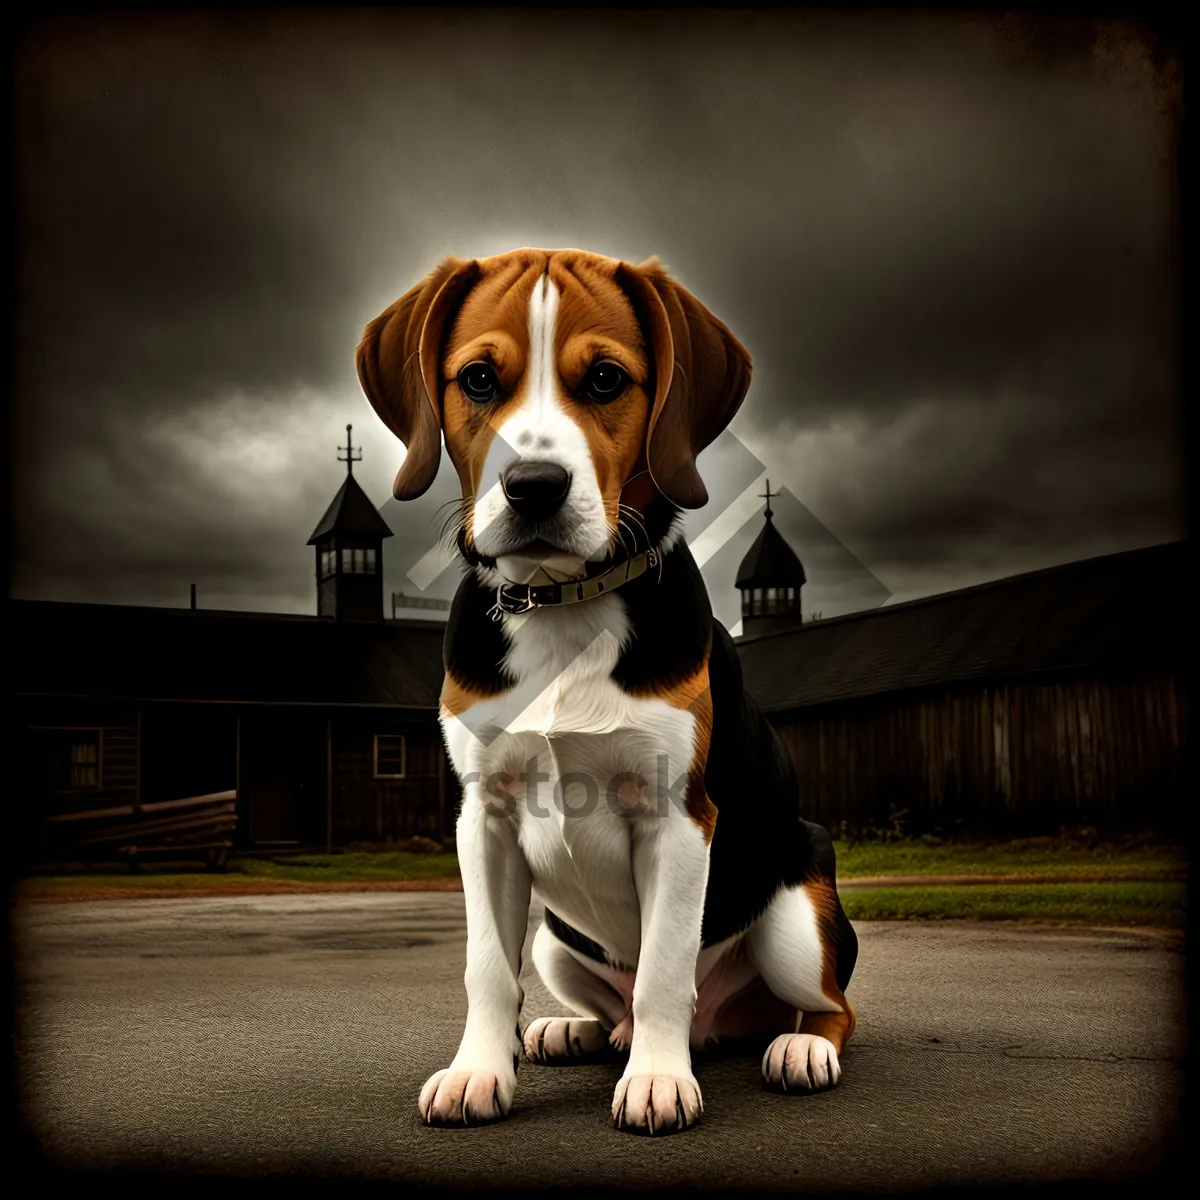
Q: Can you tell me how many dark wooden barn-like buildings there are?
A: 2